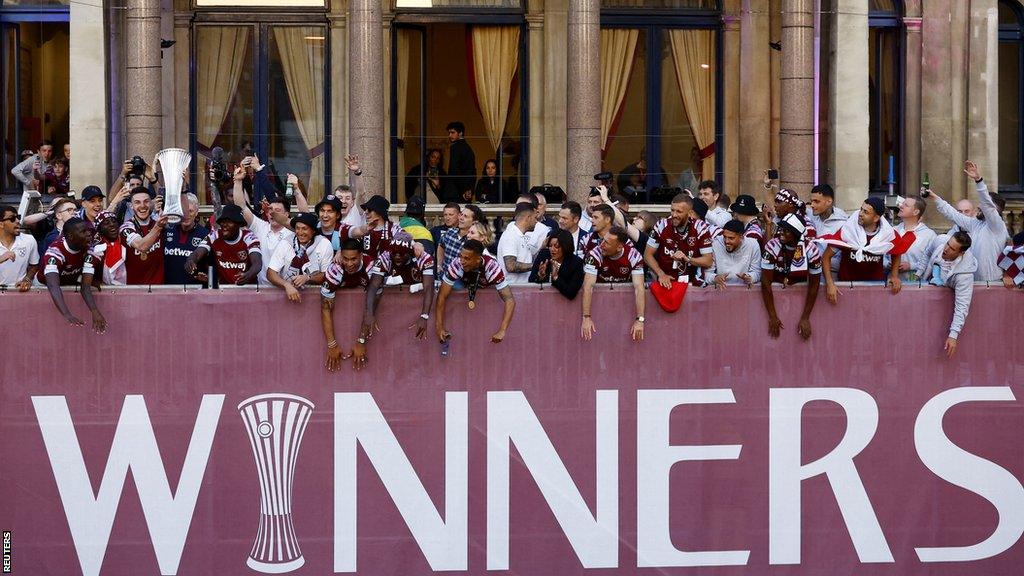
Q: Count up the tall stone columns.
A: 4